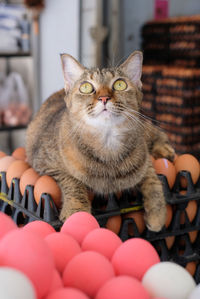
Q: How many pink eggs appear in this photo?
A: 11